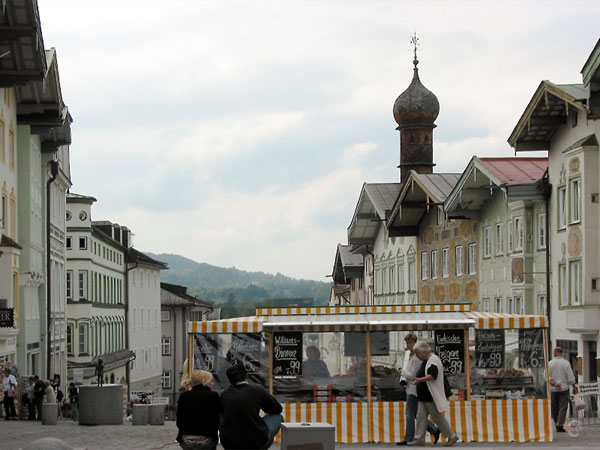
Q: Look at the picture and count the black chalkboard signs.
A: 6